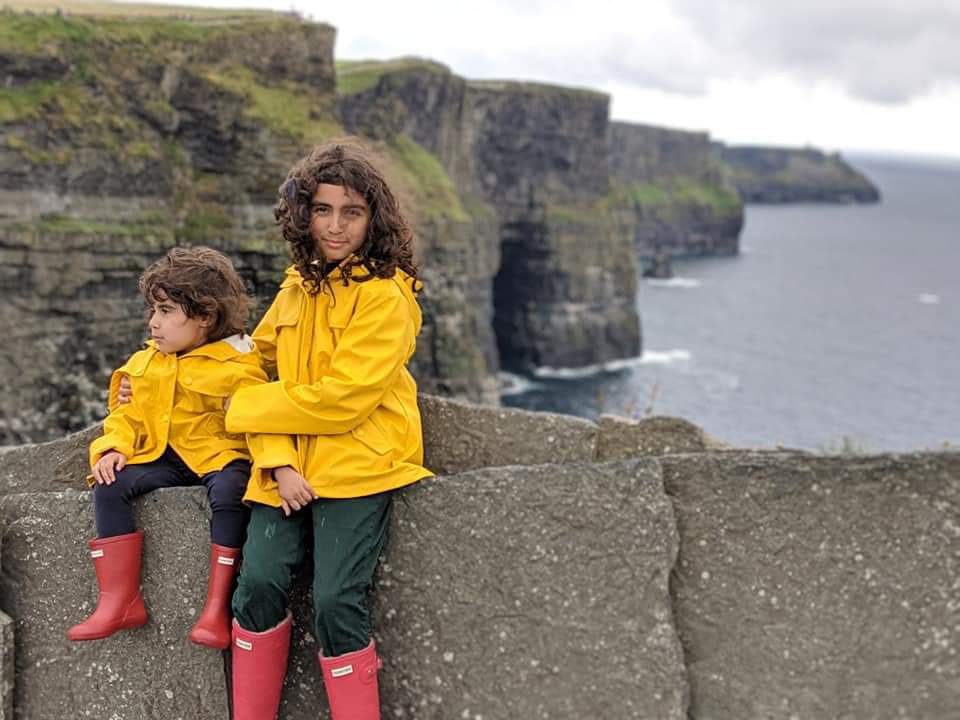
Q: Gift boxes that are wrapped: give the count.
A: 0